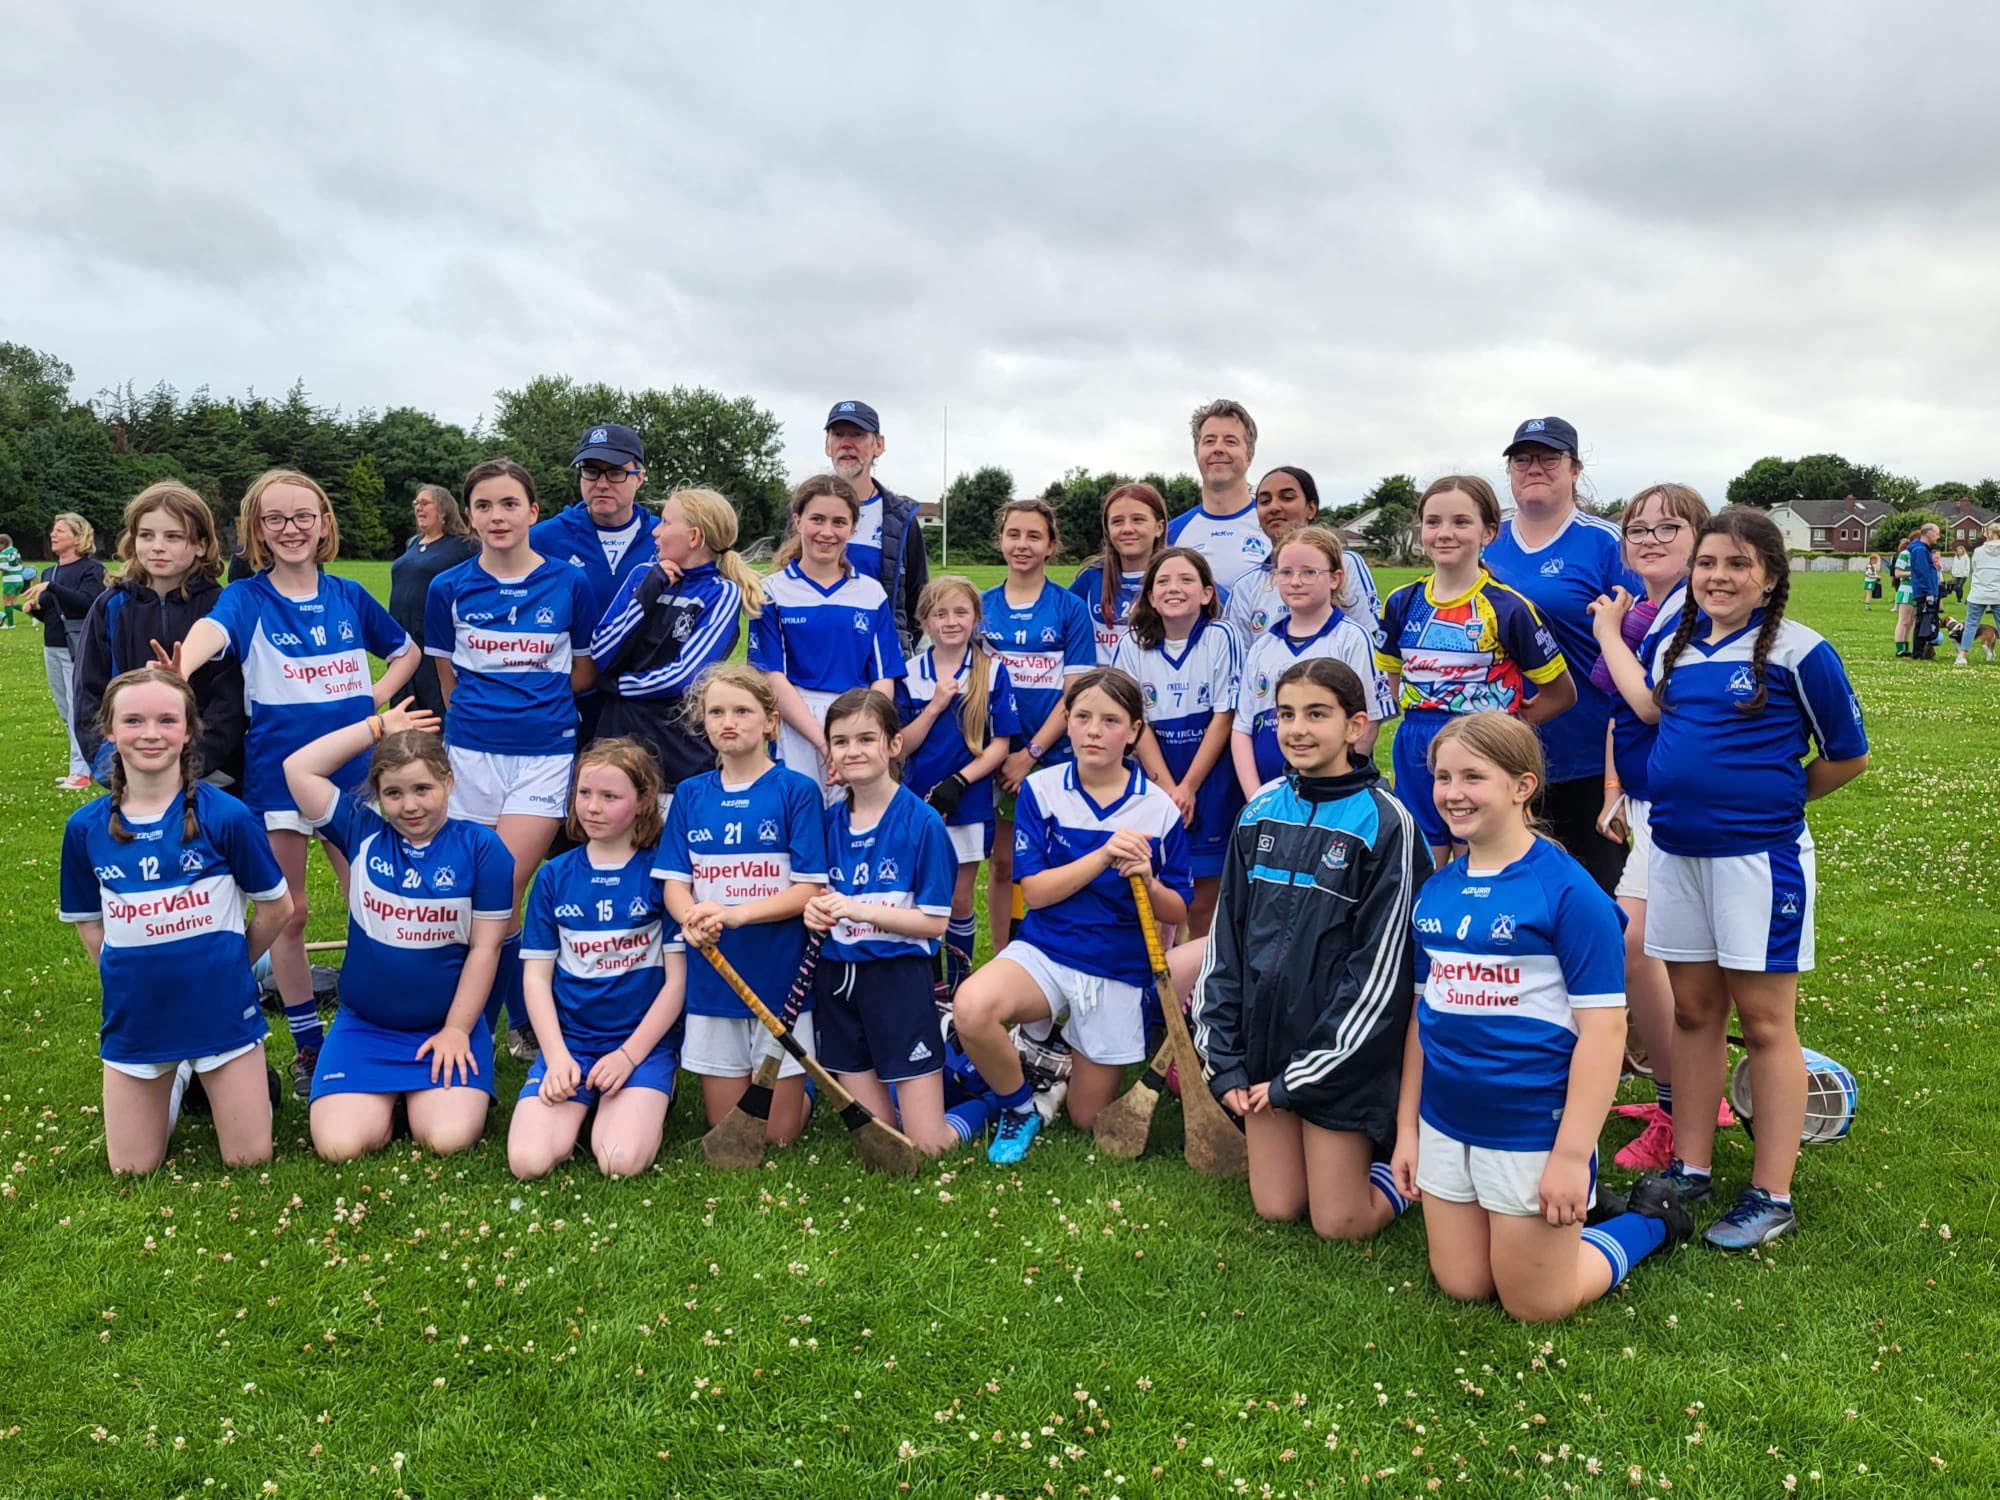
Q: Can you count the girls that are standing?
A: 14